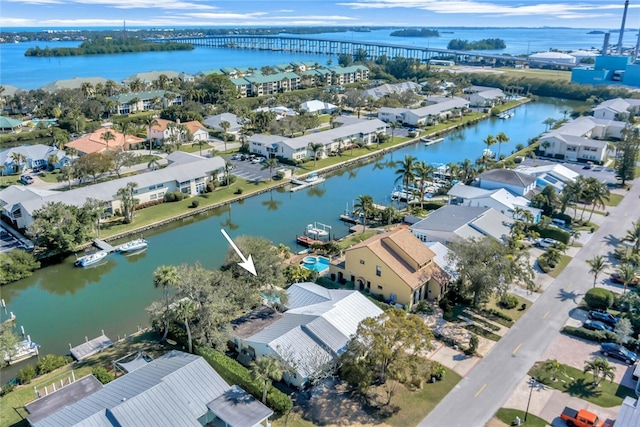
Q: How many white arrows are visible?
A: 1